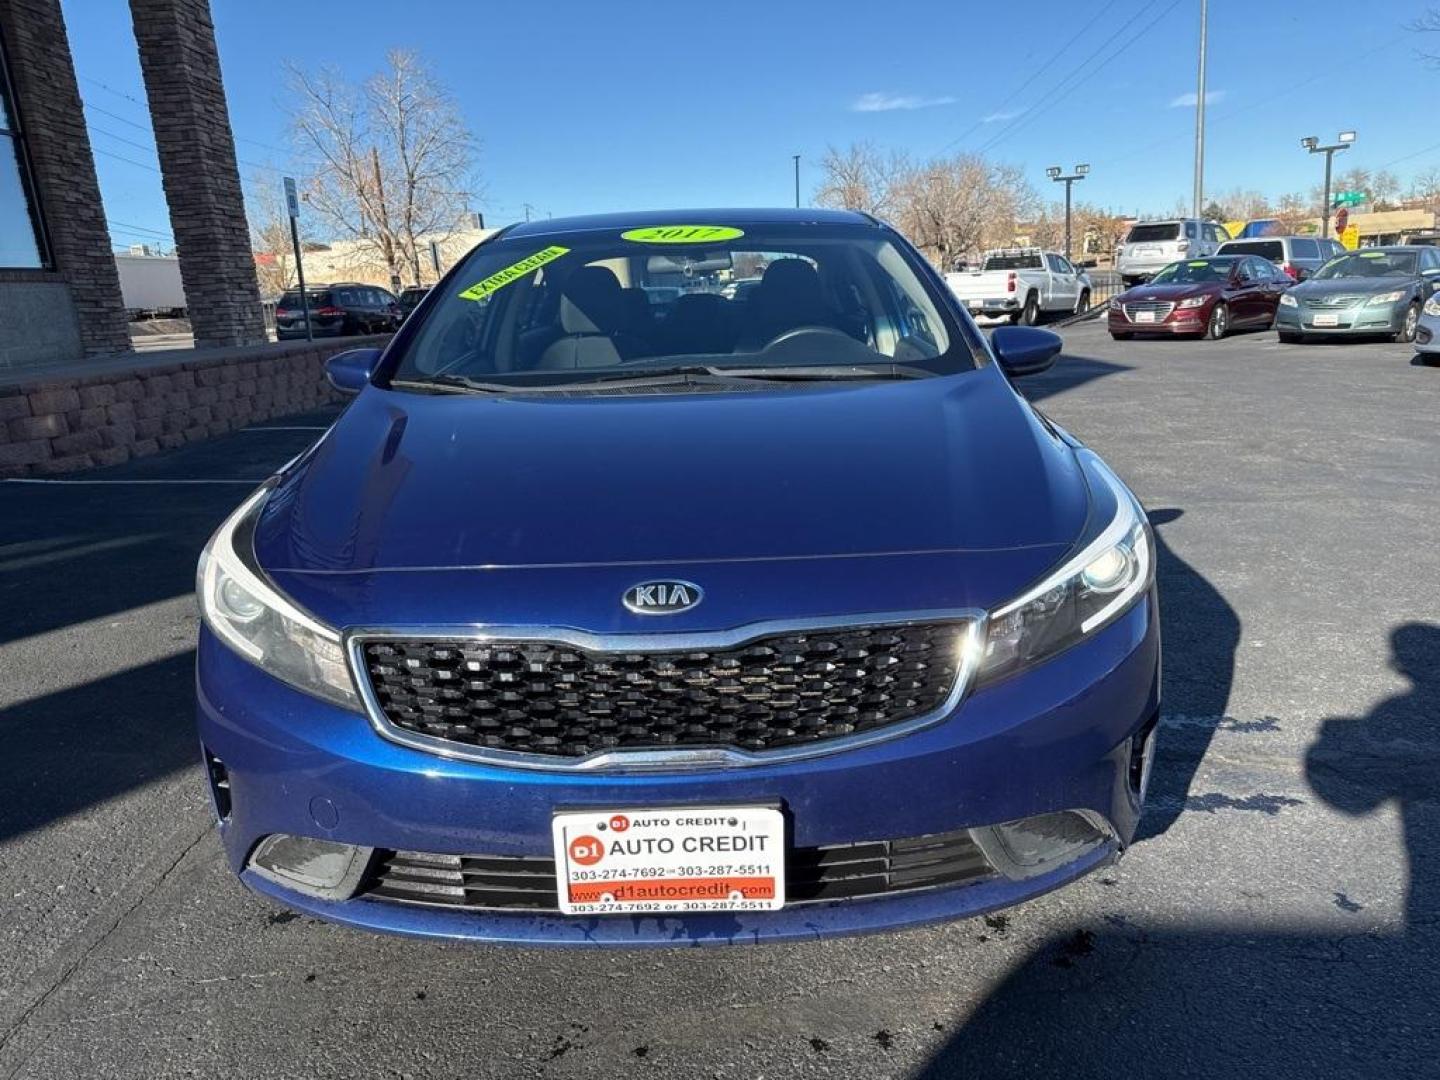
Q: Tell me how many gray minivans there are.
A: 1